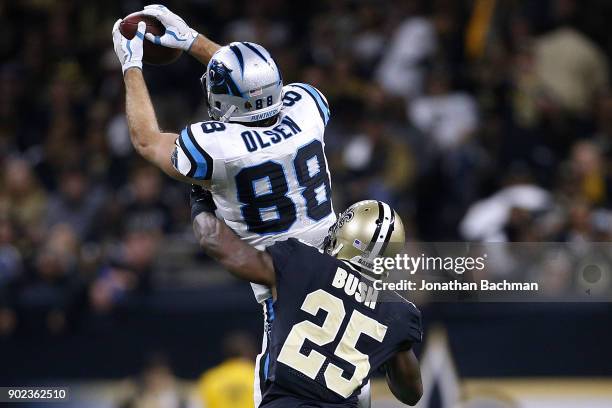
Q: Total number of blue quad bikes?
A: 0